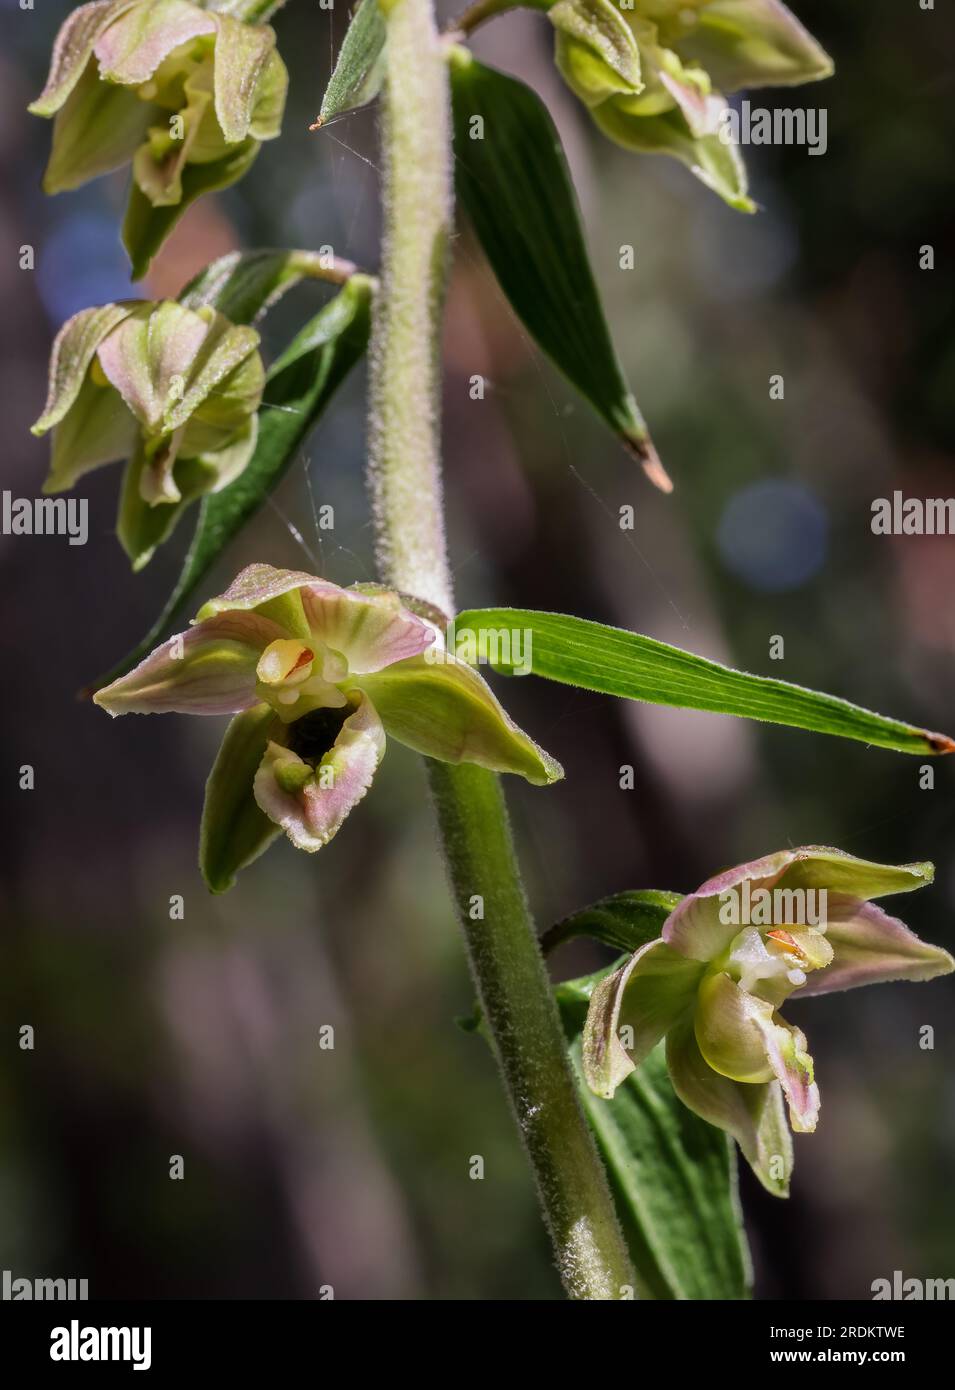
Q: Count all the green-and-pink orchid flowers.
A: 5